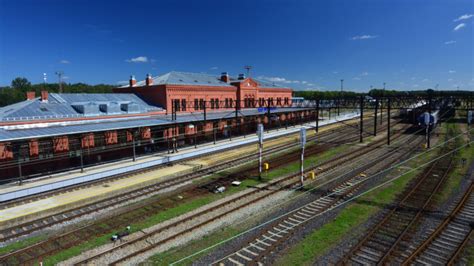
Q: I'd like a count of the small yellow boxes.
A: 2